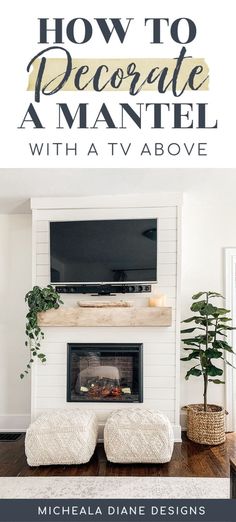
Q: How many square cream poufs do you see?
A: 2